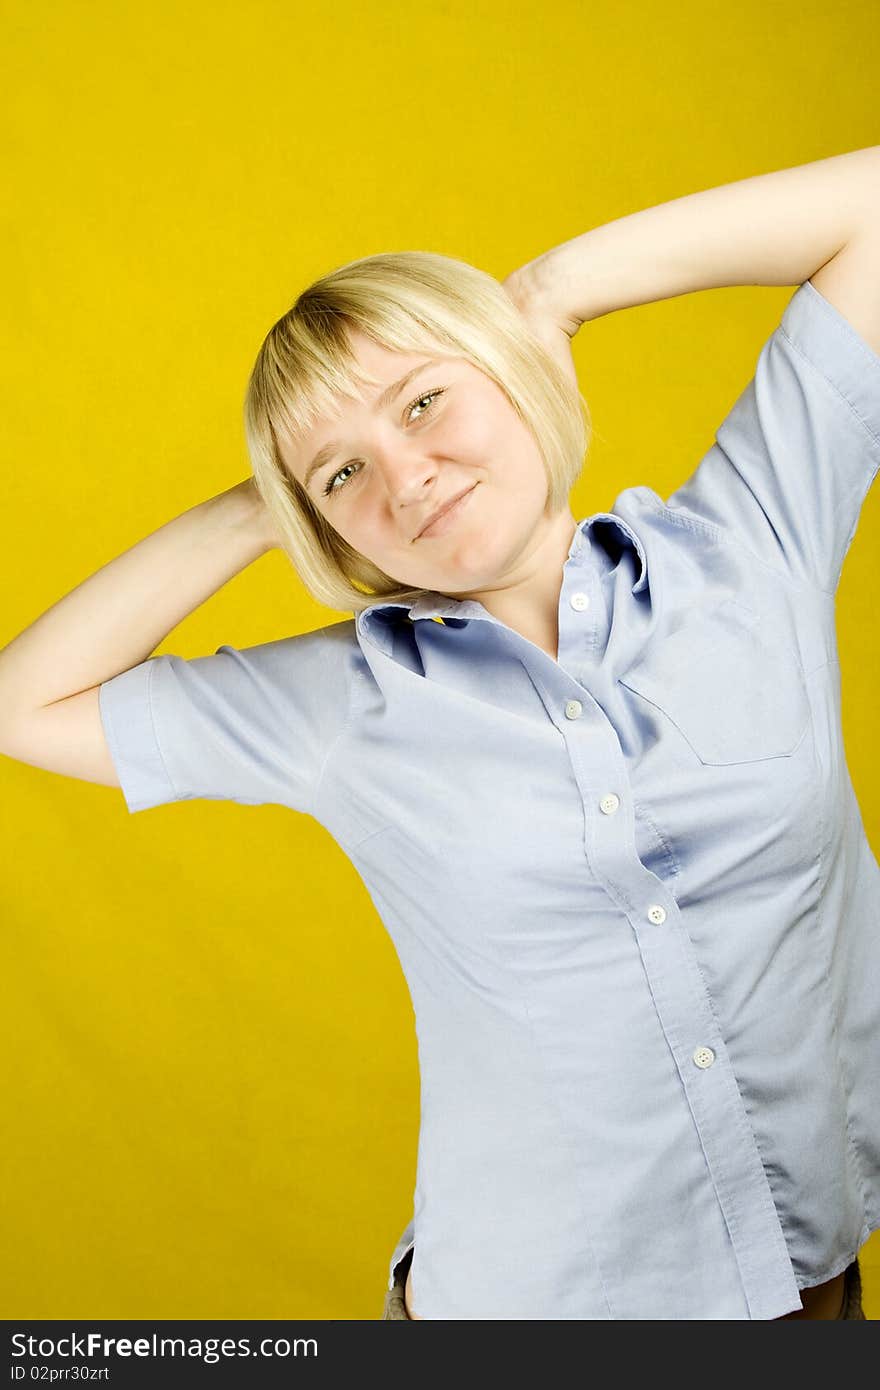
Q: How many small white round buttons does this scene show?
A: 5